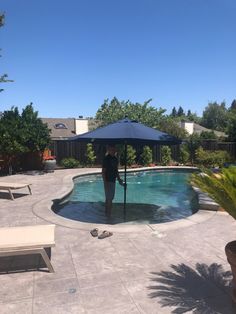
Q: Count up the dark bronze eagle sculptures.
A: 0